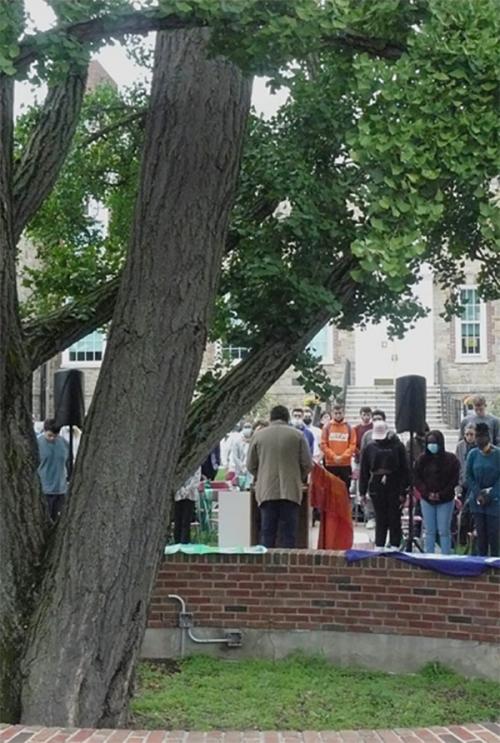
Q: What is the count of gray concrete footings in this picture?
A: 1